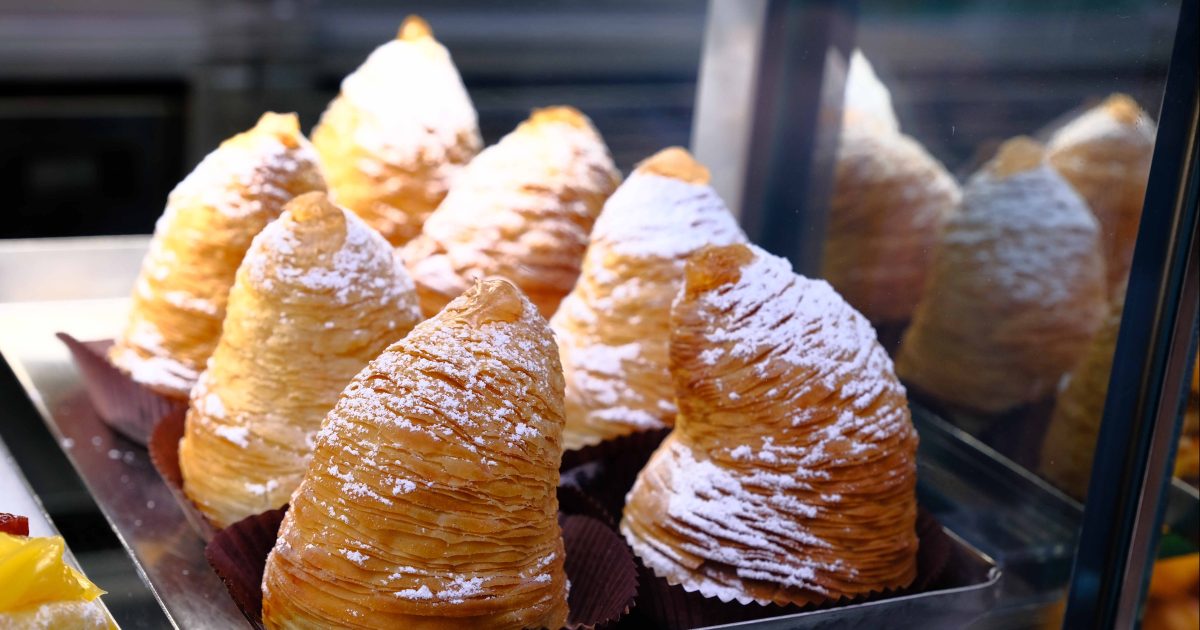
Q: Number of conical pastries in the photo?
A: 7